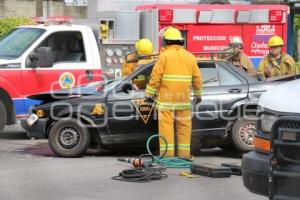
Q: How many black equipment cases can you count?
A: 2